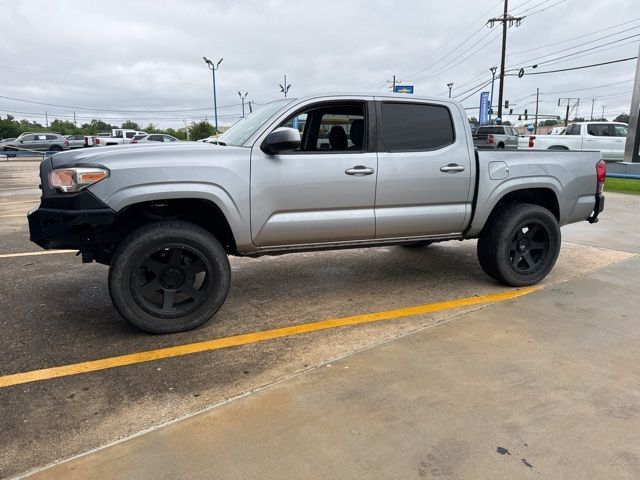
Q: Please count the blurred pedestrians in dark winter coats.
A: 0